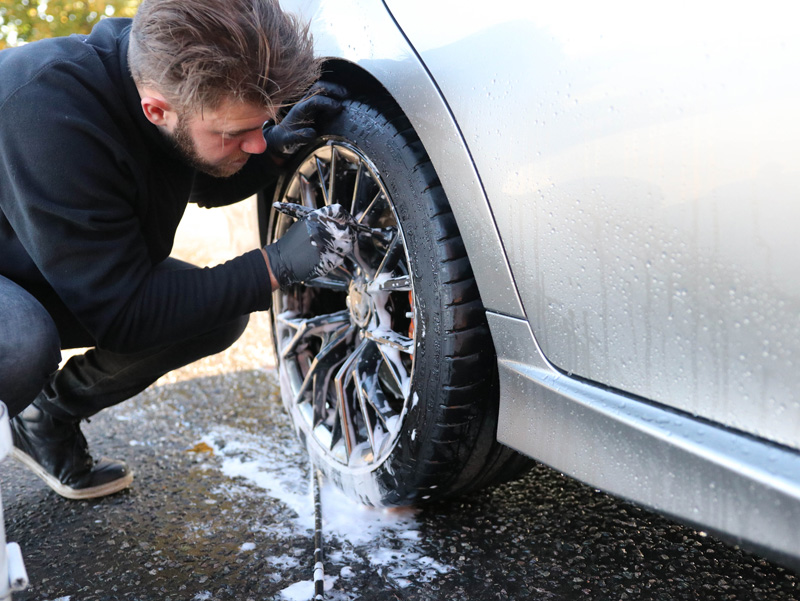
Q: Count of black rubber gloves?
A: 2